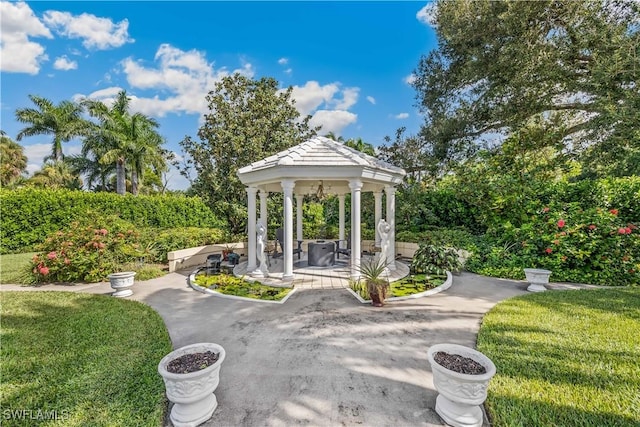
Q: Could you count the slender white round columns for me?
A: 8